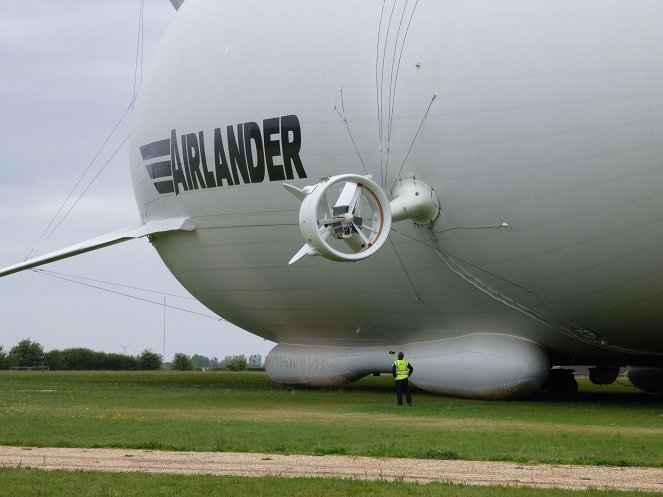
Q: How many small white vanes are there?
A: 2